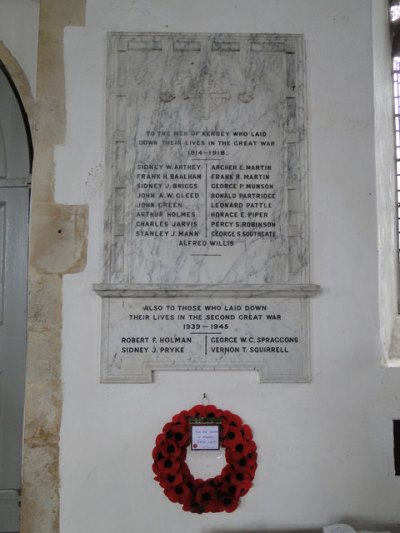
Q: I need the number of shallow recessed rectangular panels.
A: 14